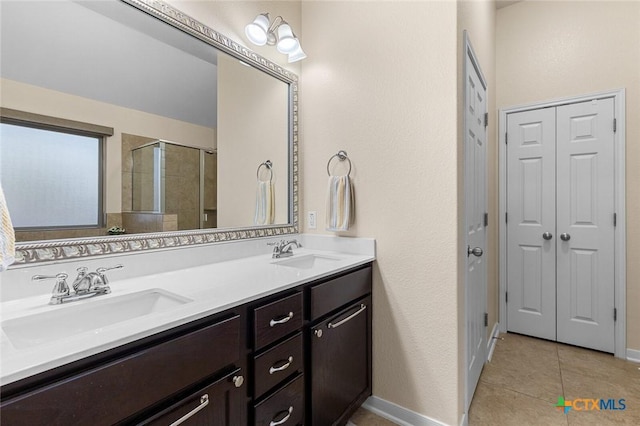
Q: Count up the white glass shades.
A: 3